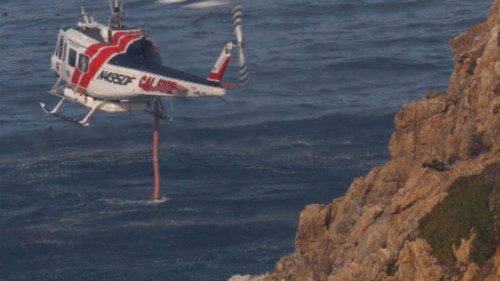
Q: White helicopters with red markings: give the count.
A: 1